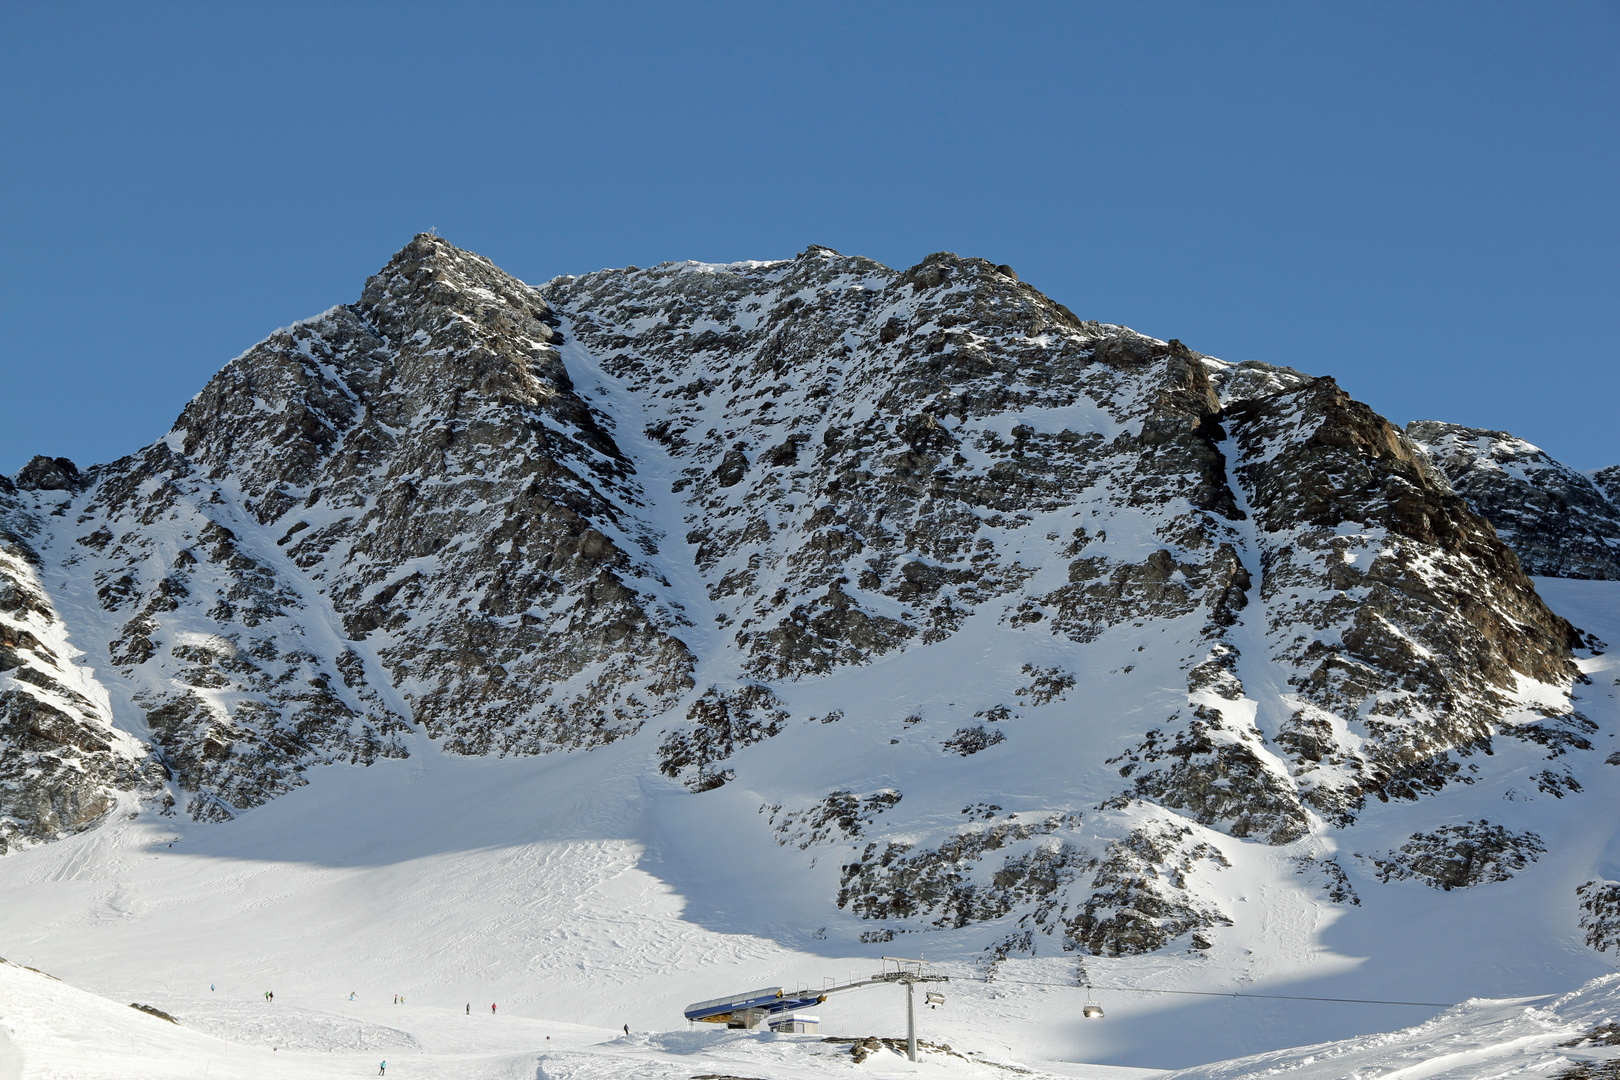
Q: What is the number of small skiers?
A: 10